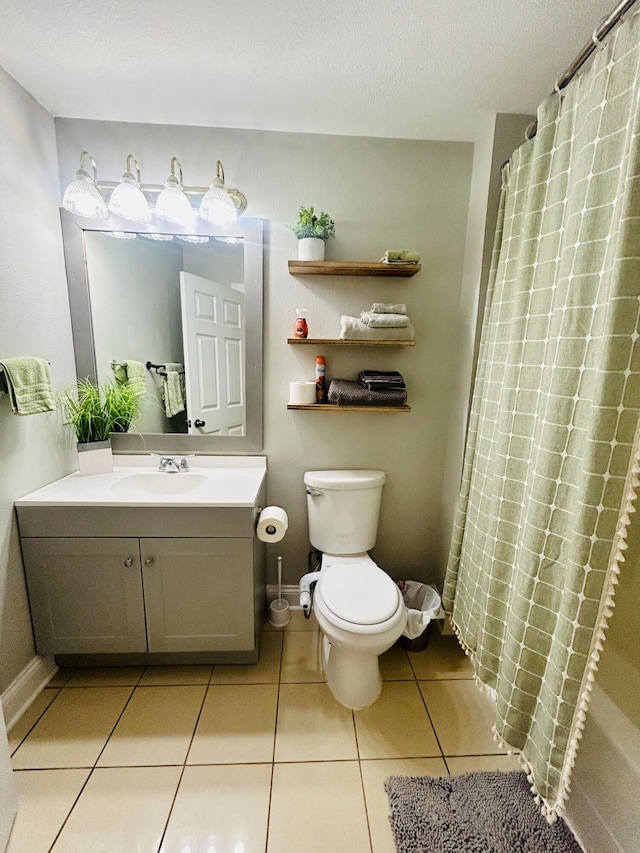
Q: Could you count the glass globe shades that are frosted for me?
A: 4